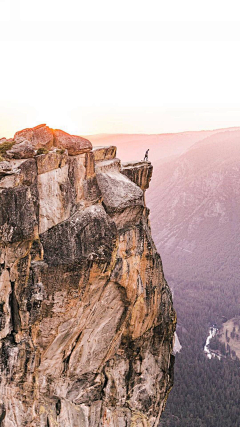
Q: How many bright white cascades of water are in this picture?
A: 1